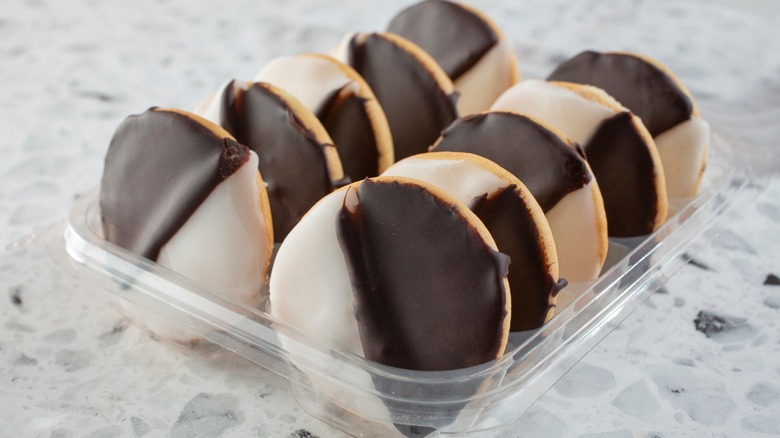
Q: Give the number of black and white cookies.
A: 10